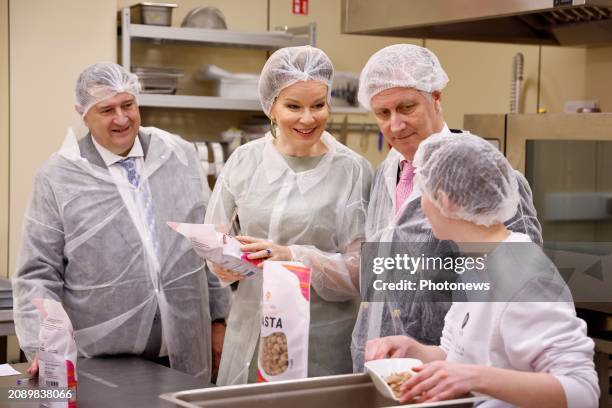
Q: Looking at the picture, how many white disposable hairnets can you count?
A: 4